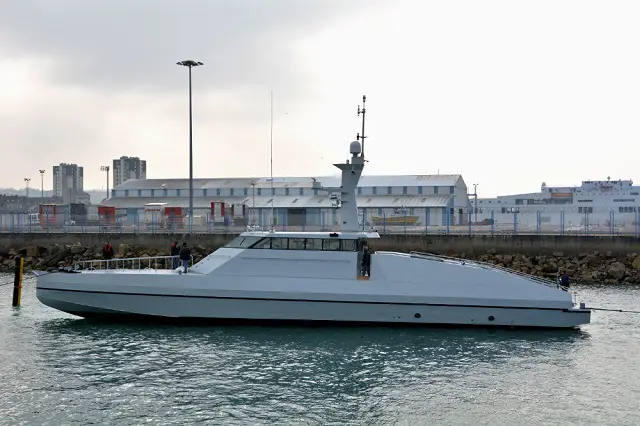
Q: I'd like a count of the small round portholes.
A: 2